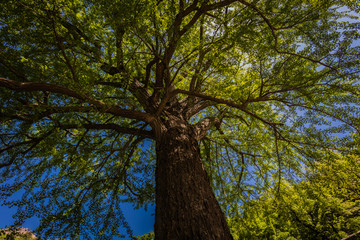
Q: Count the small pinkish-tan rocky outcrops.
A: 1